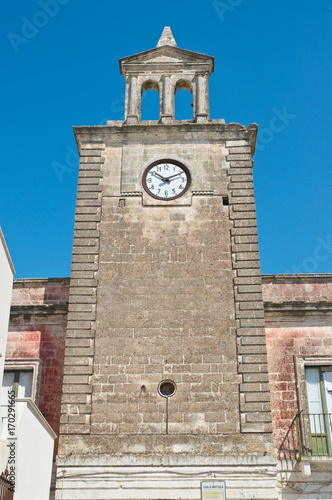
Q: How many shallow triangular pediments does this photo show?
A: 1